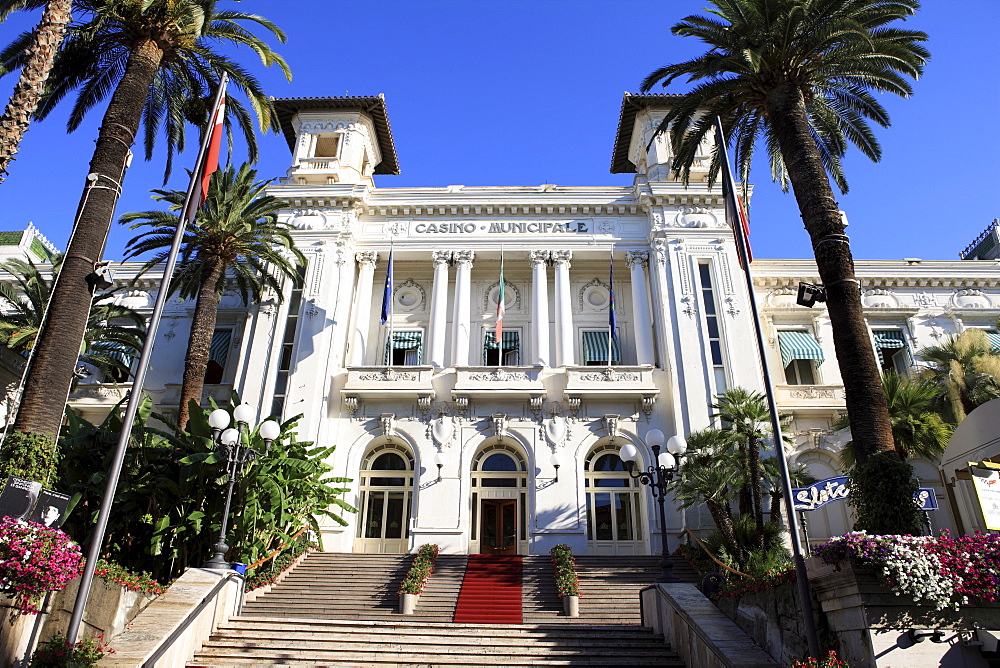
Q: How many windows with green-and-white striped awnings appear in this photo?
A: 8